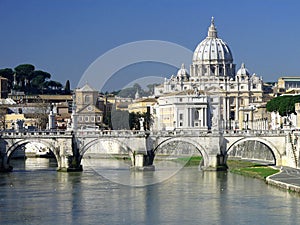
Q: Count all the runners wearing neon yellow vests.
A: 0